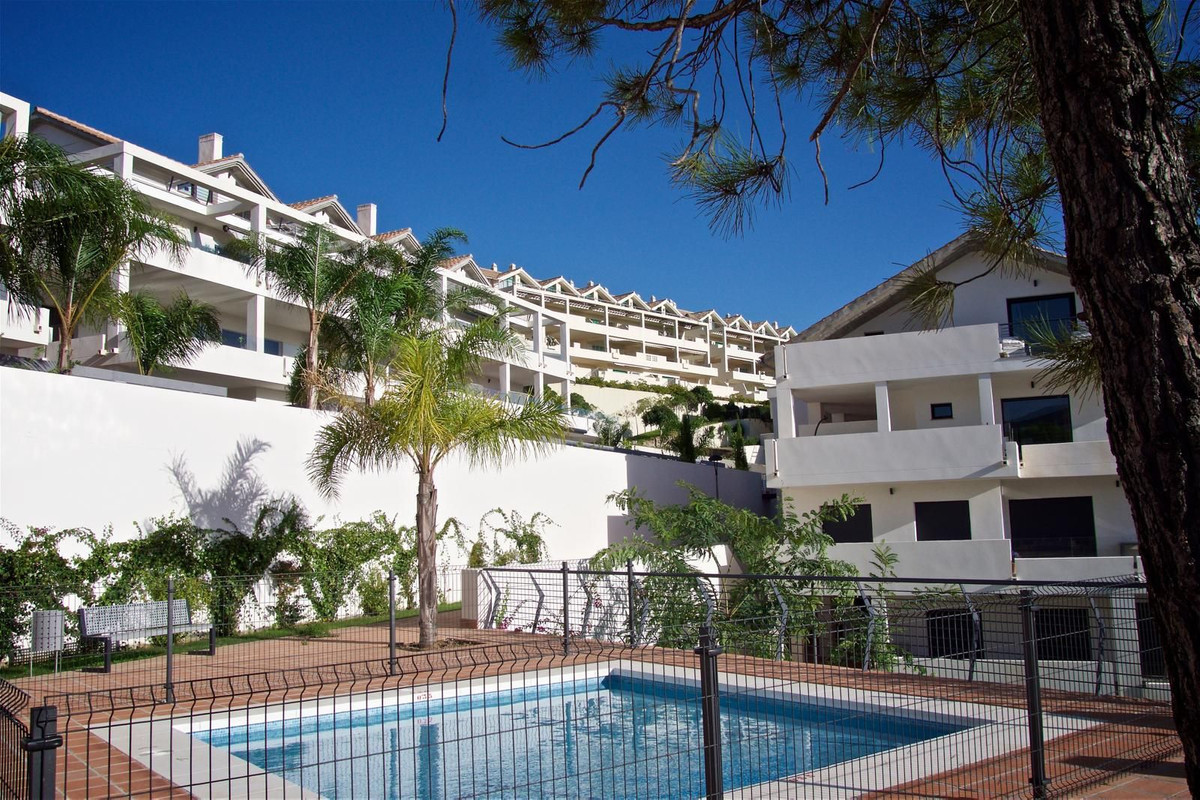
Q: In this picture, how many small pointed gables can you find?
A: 13